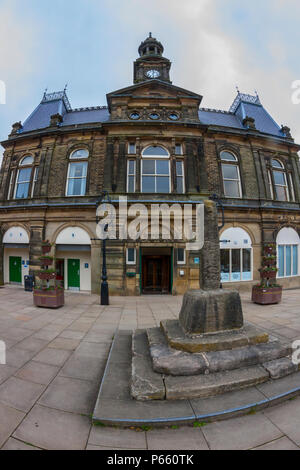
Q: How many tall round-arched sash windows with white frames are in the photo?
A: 5